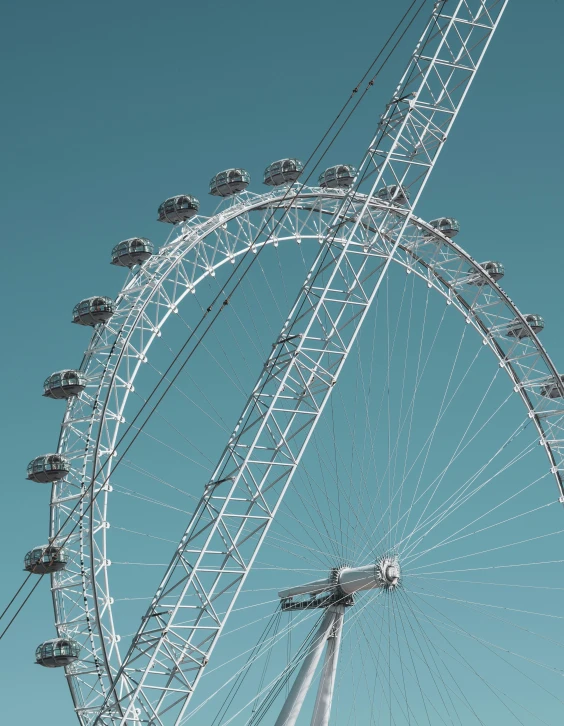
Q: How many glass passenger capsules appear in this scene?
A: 15